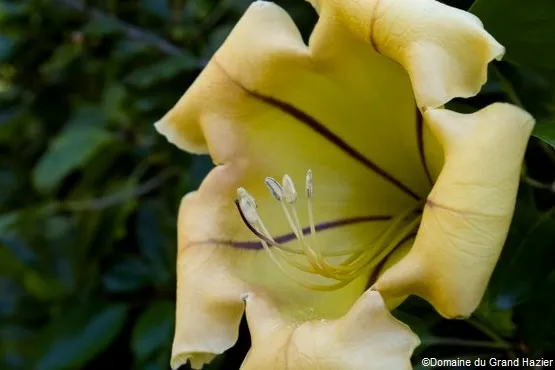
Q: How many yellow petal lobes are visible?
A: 5